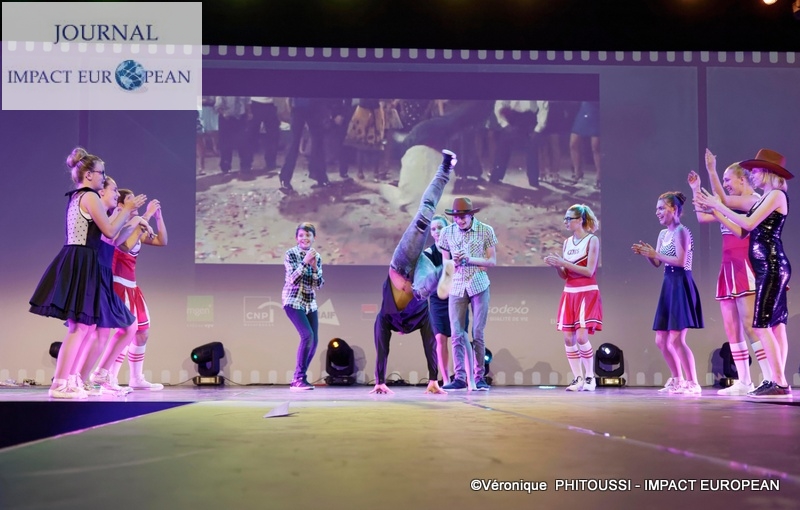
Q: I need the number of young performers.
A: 11